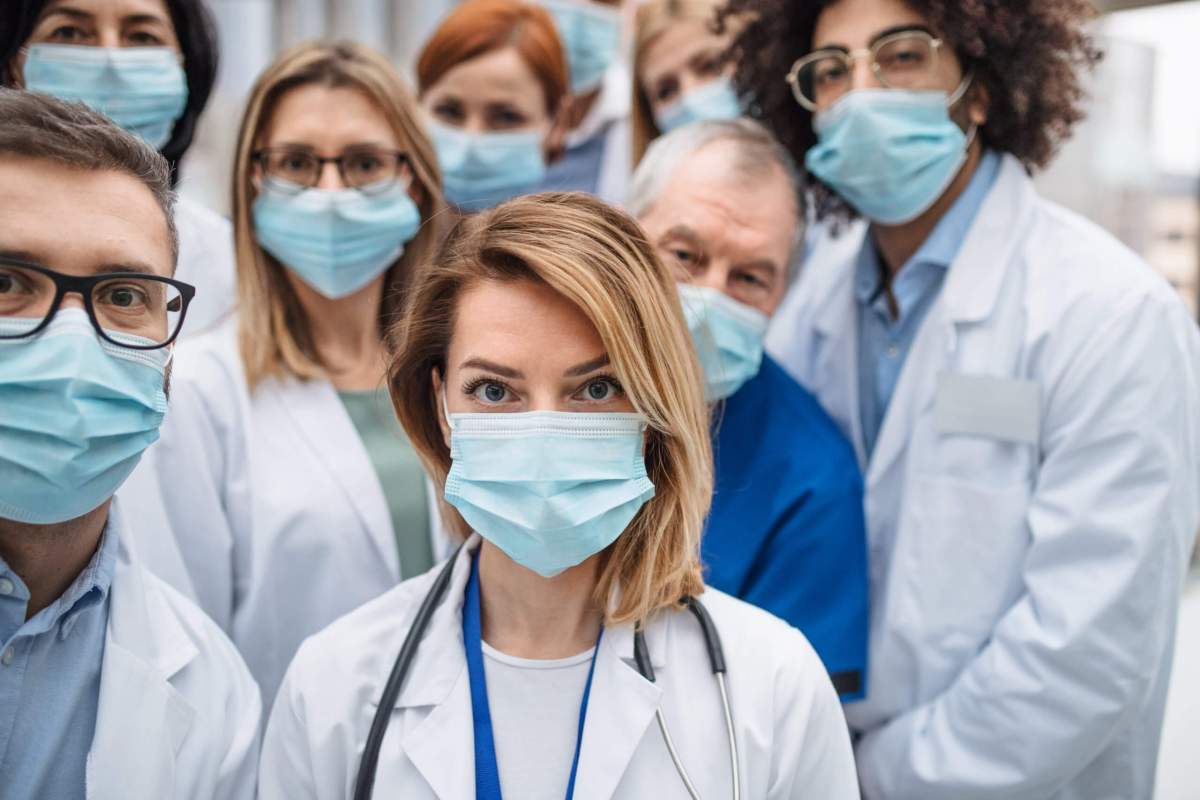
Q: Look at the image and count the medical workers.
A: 9